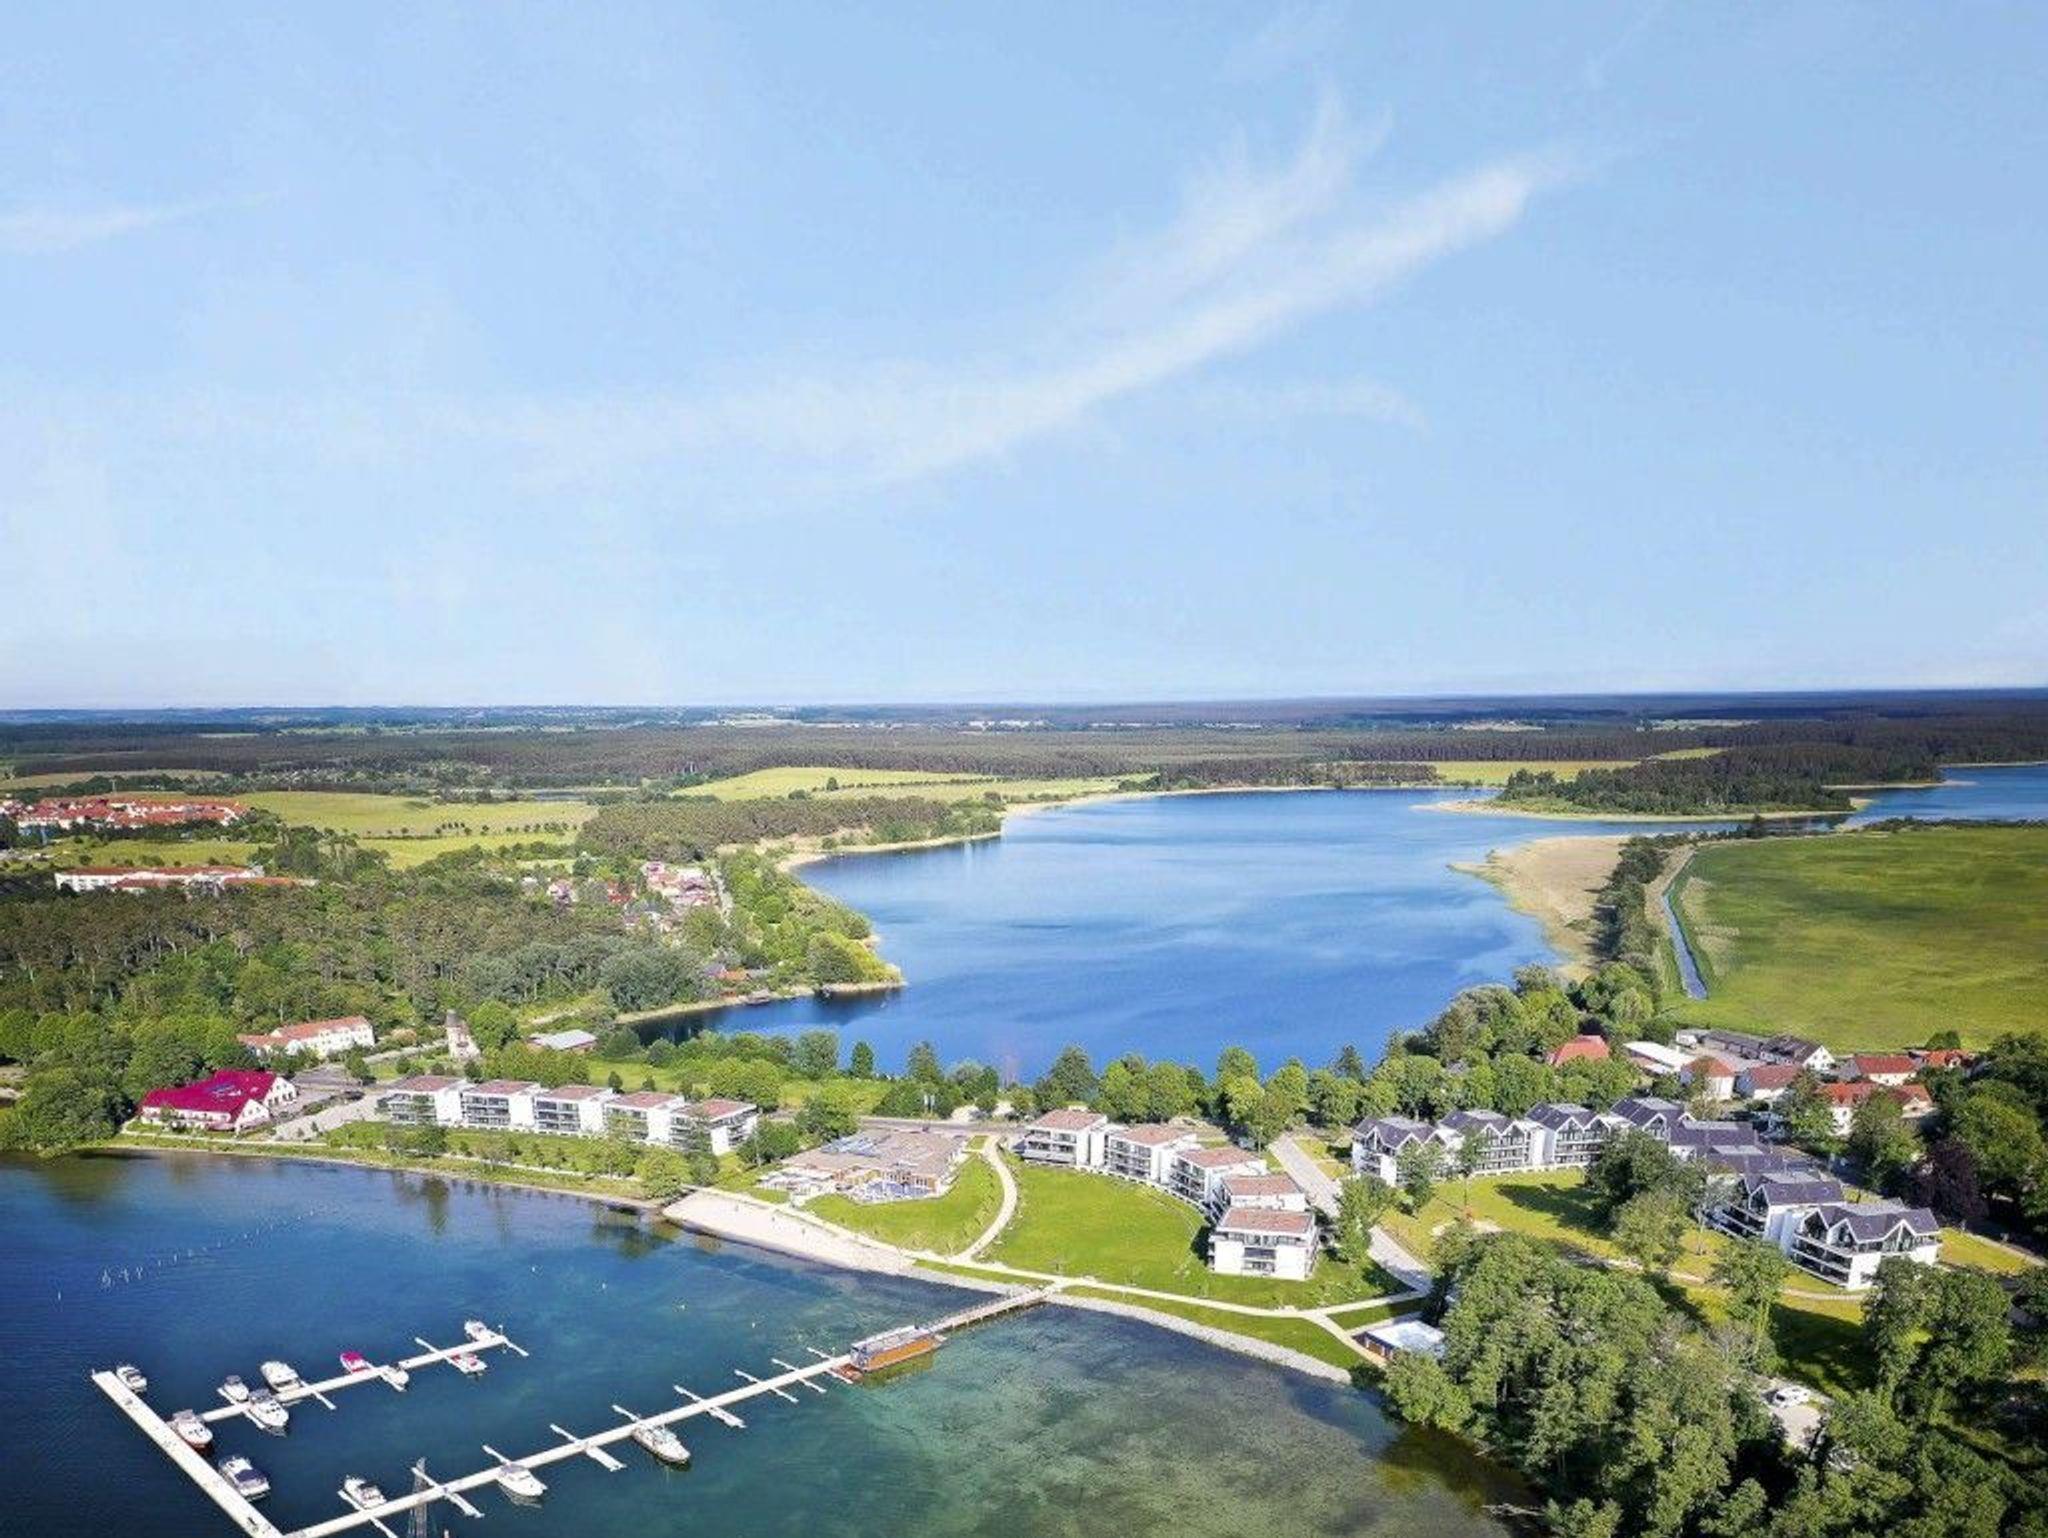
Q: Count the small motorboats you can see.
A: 13